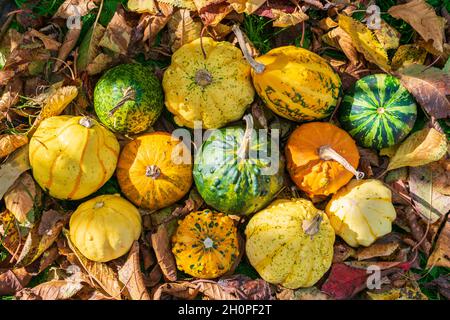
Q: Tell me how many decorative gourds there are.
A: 12